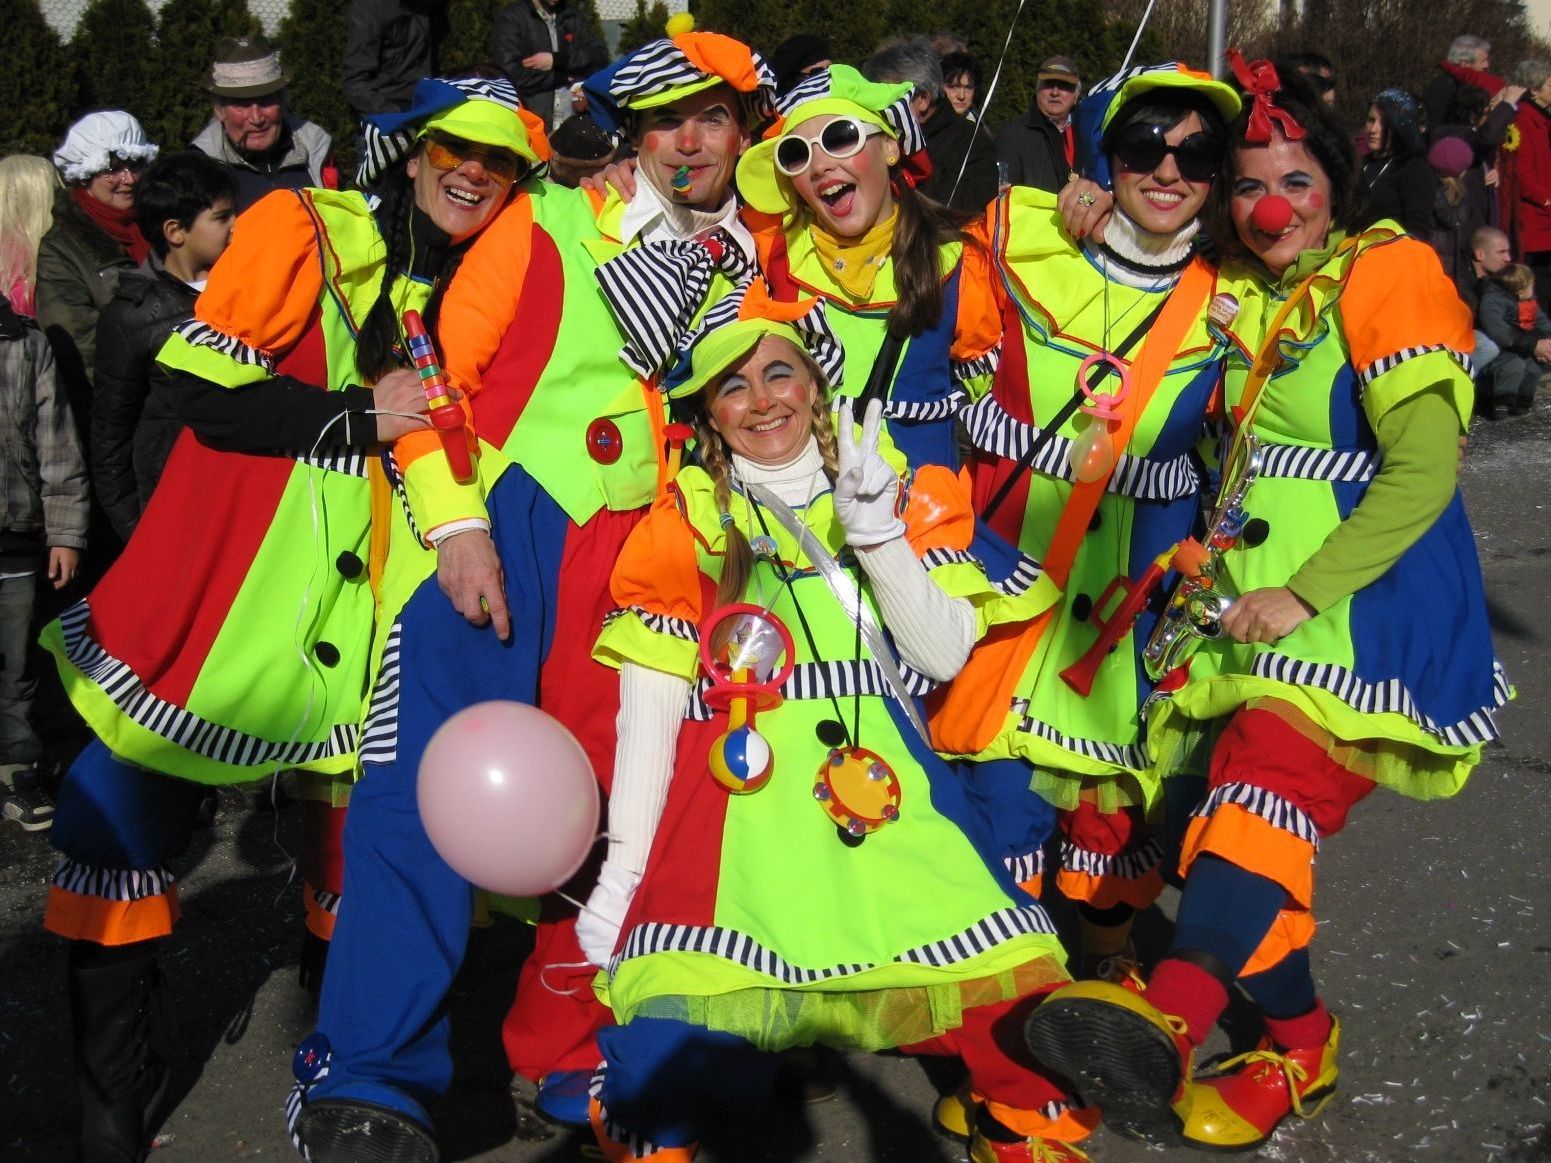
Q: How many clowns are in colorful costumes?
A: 6